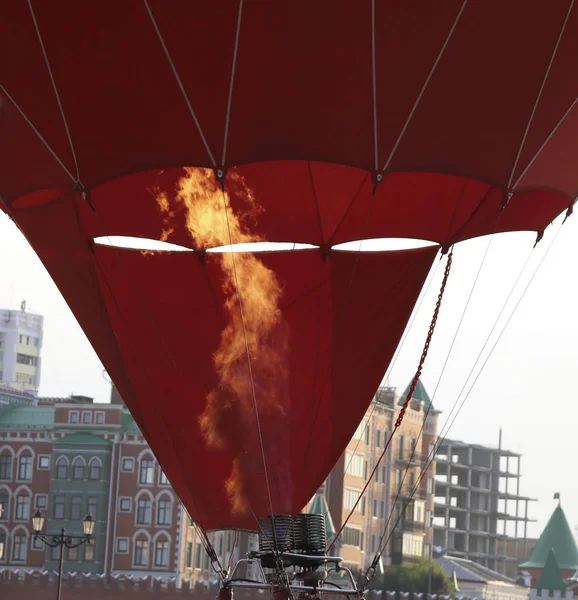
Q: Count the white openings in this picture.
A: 3